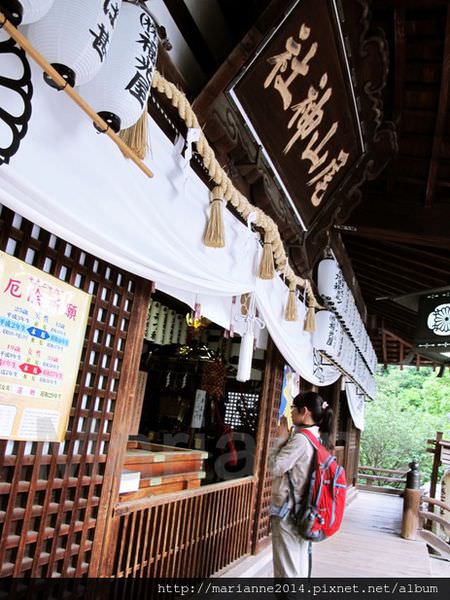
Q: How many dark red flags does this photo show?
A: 0